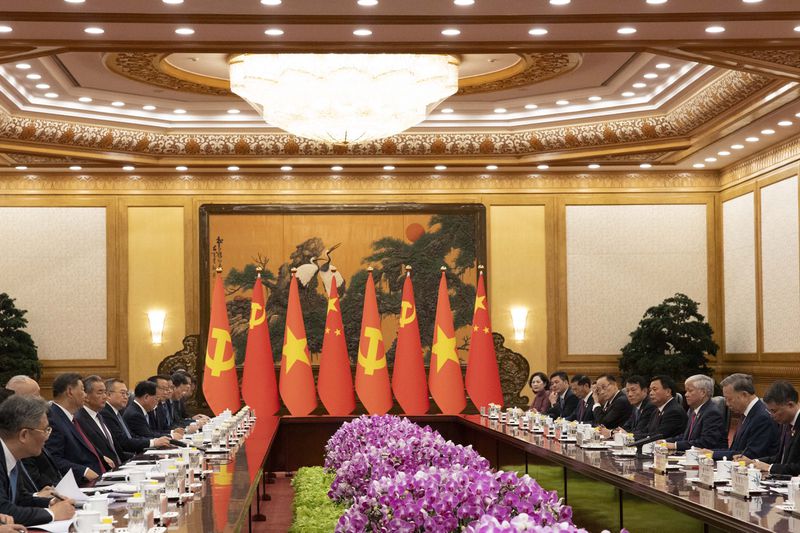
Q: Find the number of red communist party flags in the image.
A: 4